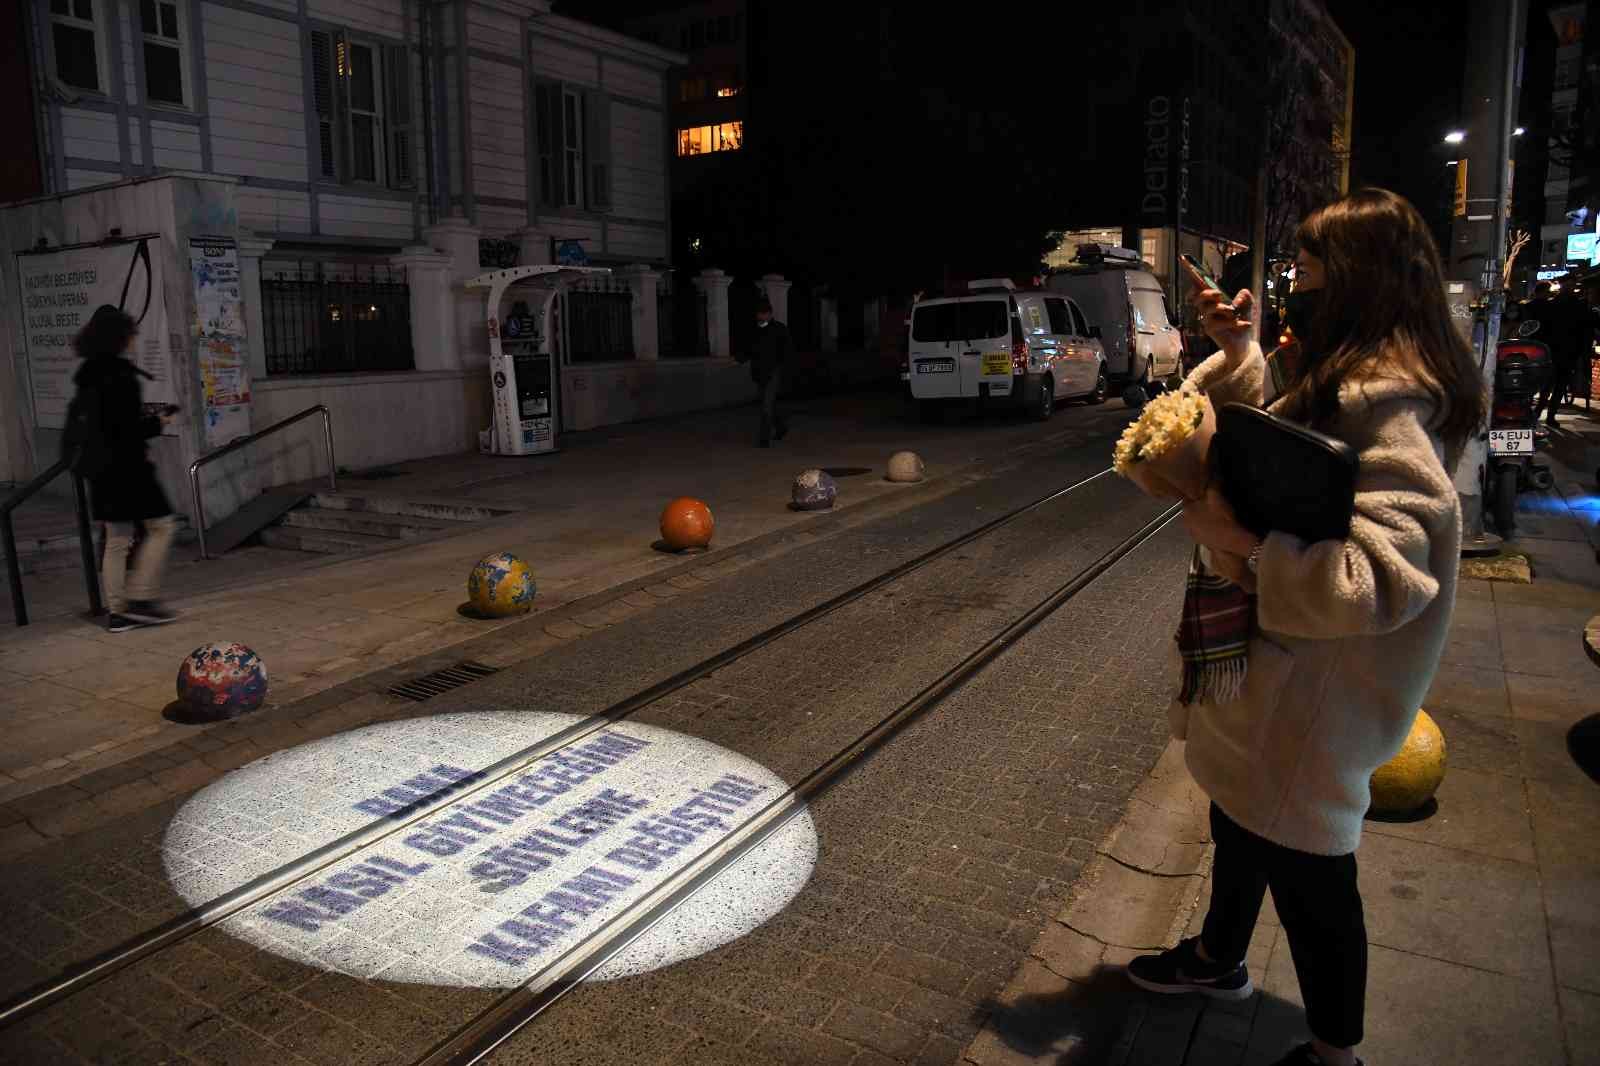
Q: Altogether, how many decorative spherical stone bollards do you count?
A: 6